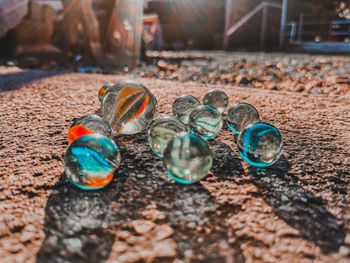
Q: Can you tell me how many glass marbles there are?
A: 11